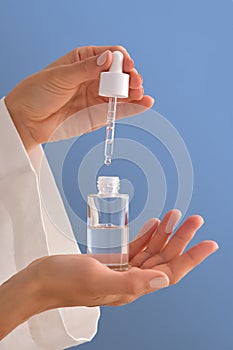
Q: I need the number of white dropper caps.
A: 1